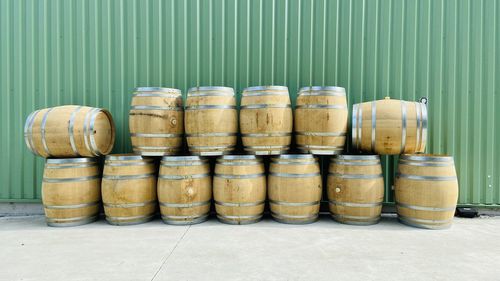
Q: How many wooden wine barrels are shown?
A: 13